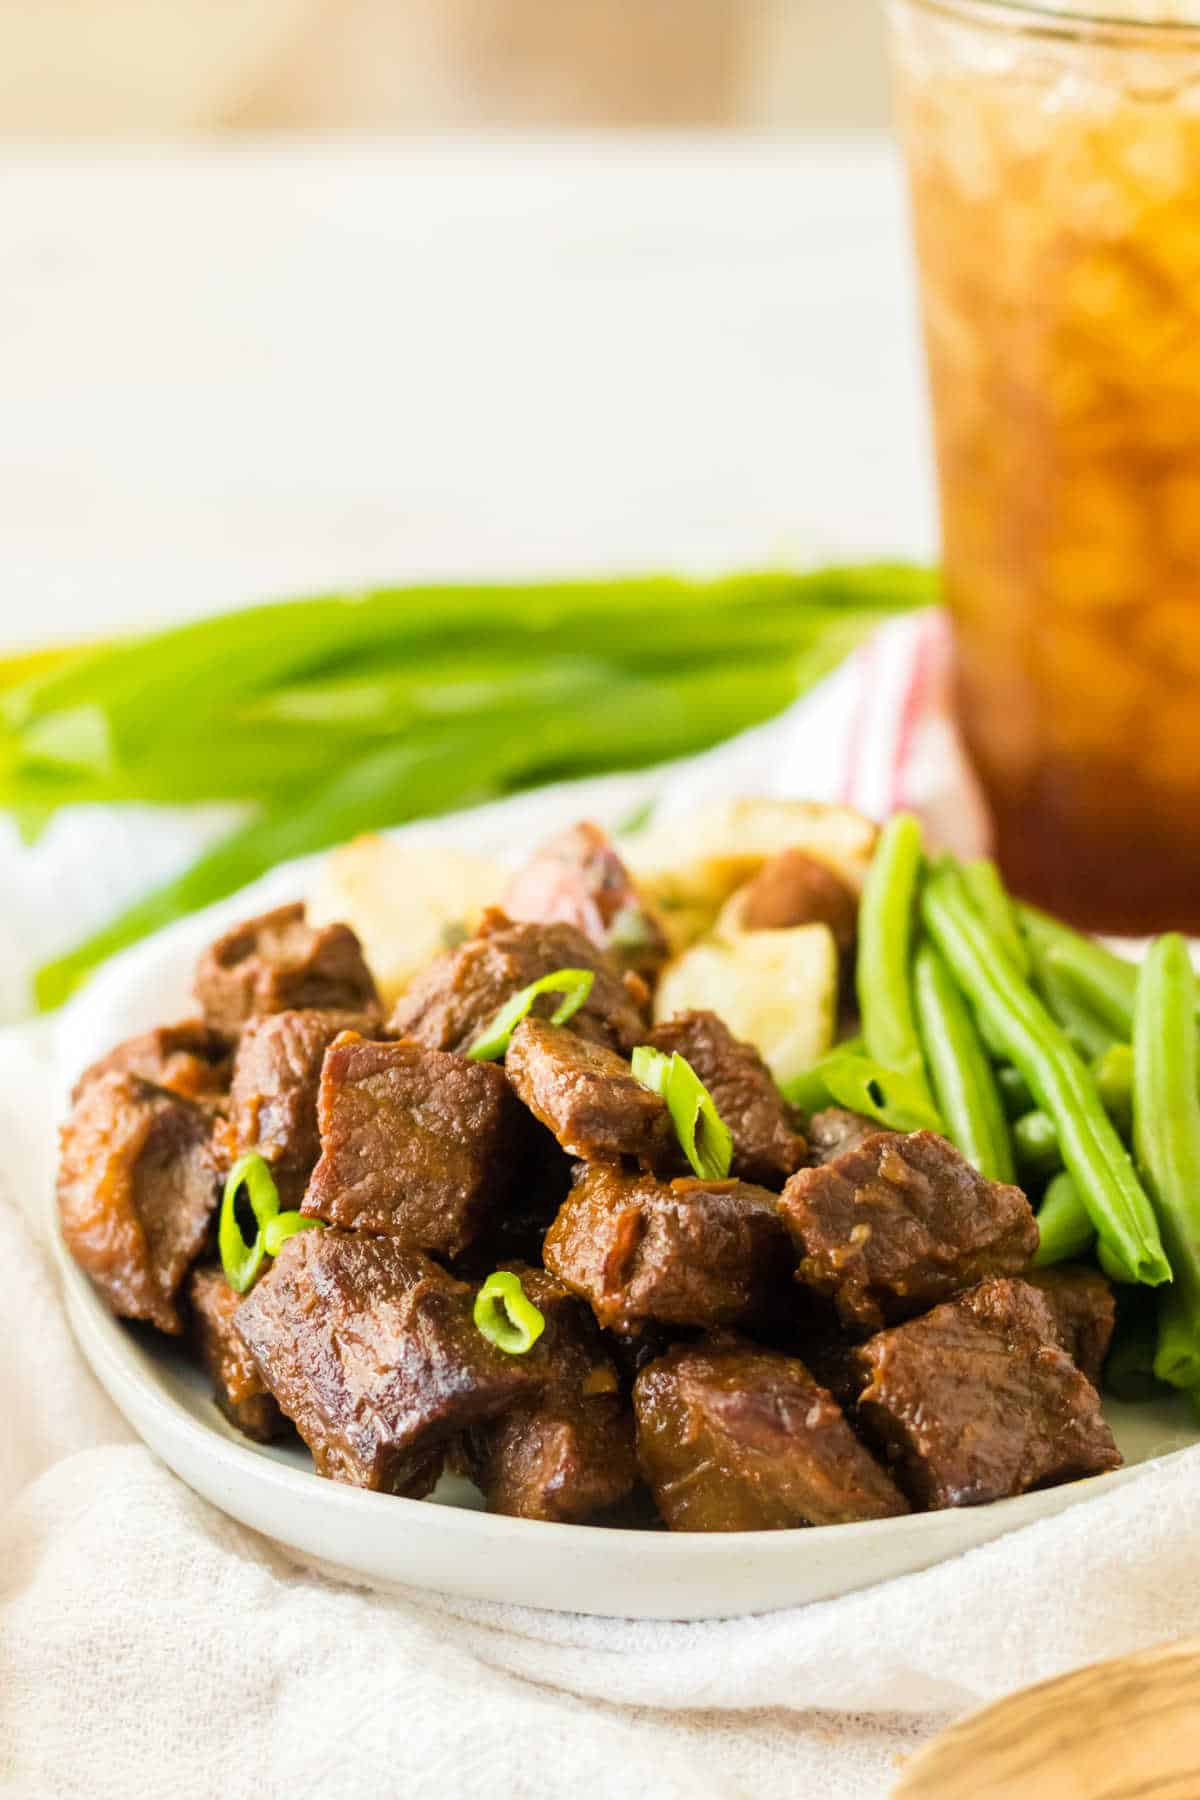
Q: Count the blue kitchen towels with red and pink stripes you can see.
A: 0